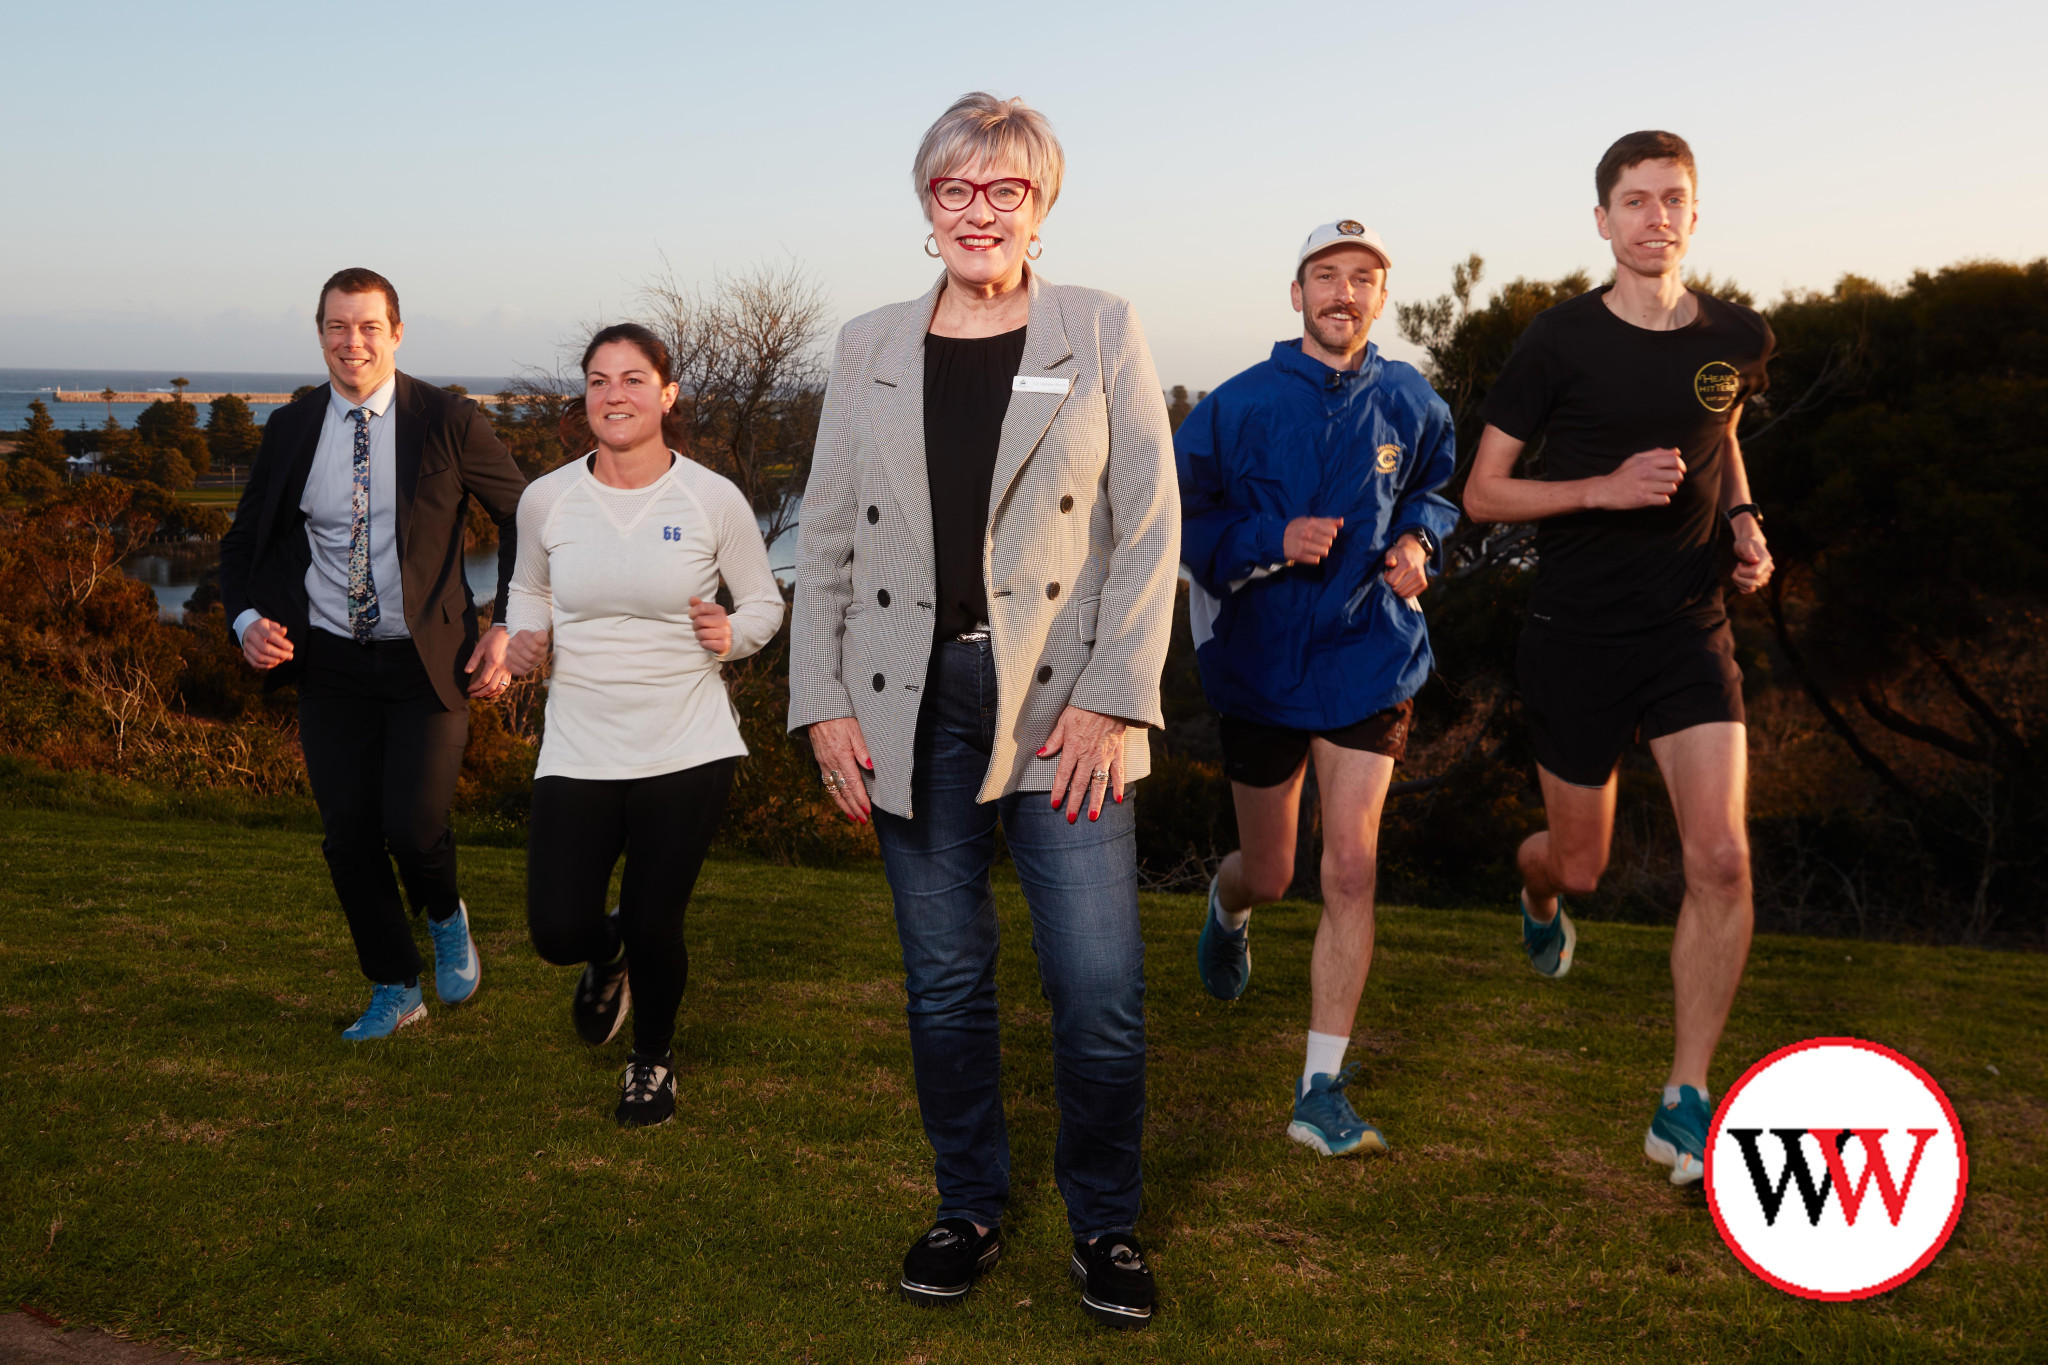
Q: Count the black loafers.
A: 2